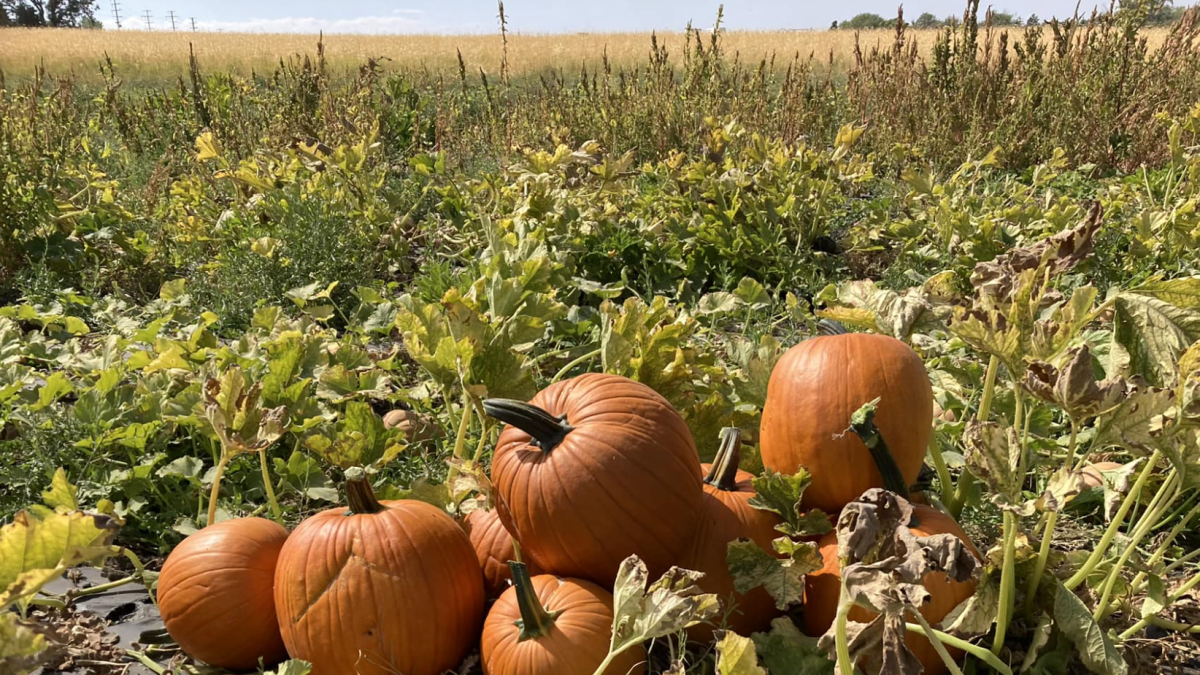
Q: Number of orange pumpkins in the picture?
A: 8